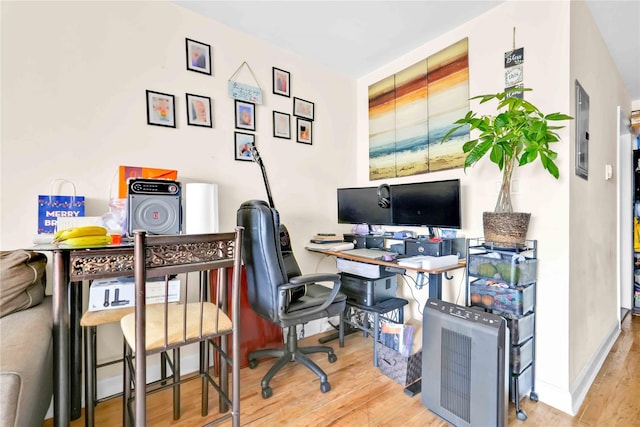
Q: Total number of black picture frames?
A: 9